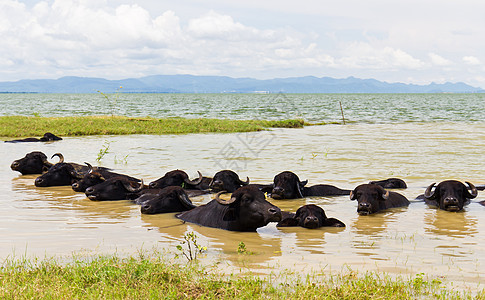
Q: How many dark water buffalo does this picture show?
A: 14